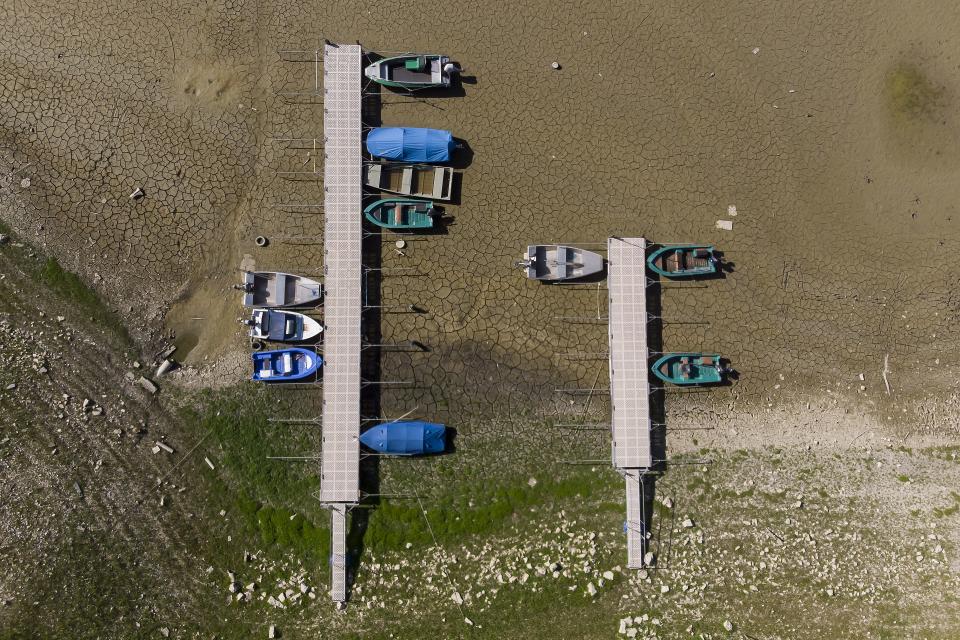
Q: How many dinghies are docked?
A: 11